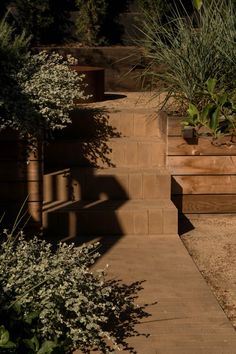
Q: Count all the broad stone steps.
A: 4